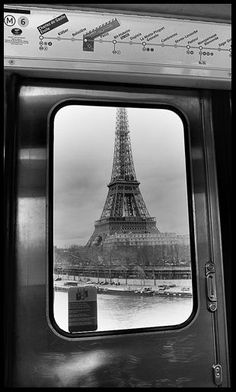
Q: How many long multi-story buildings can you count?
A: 1